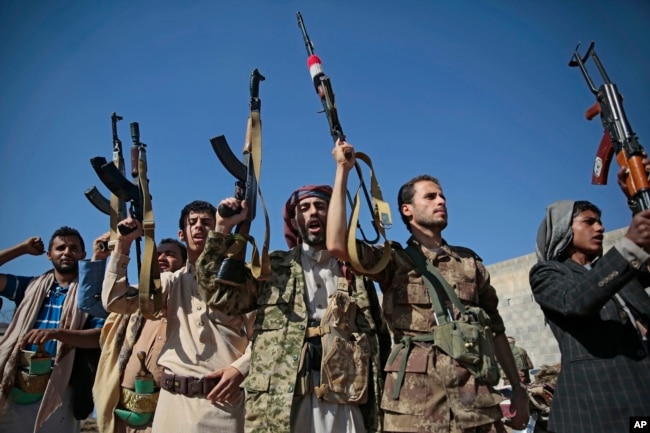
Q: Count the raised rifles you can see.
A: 5